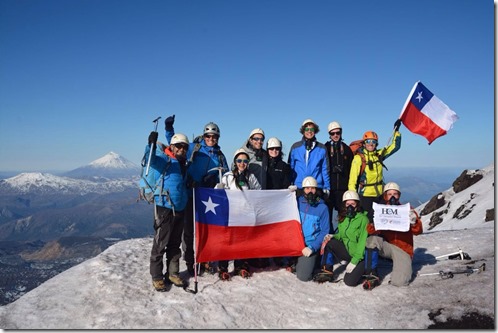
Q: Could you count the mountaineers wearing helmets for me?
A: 11